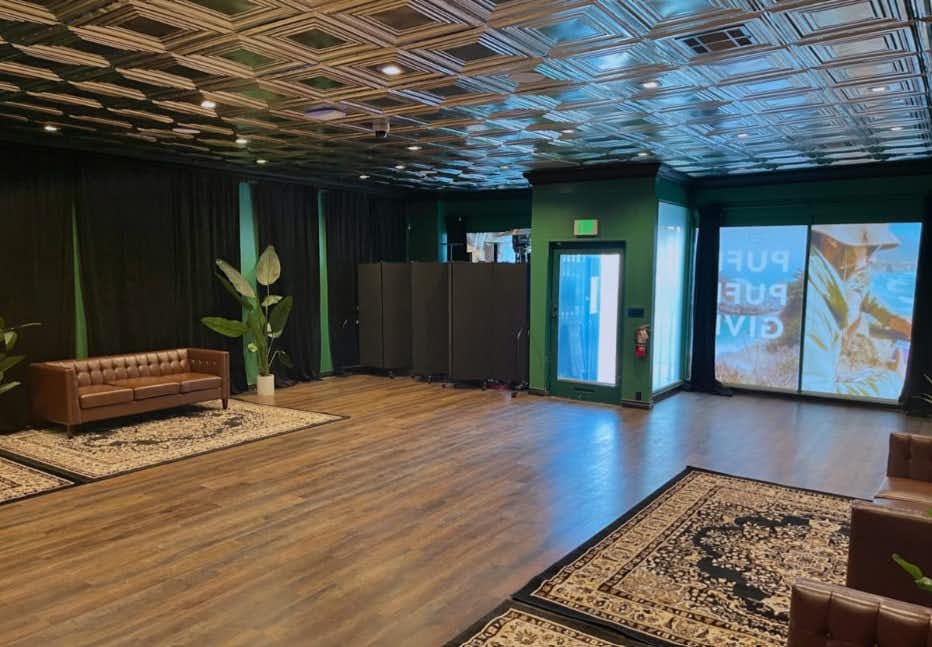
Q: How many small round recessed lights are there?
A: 15